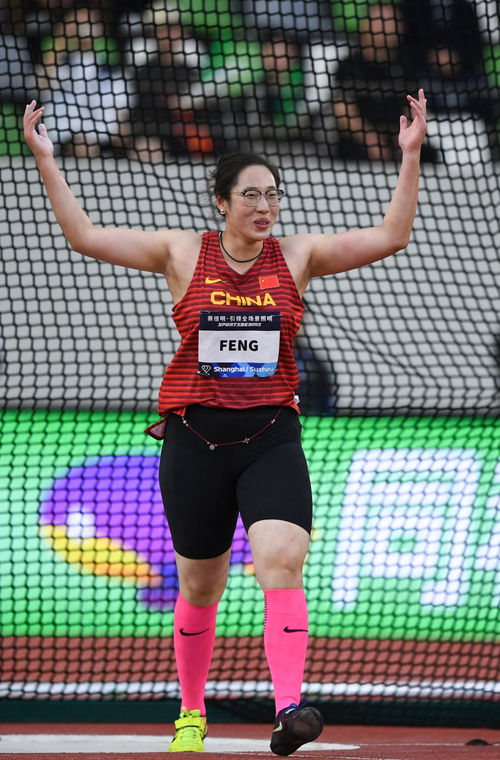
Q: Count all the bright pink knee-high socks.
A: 2